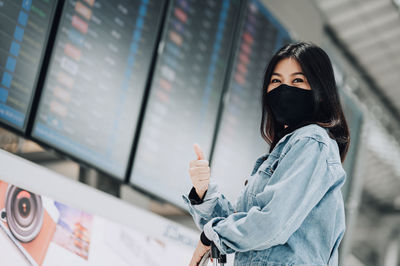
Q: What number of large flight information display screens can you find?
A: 4